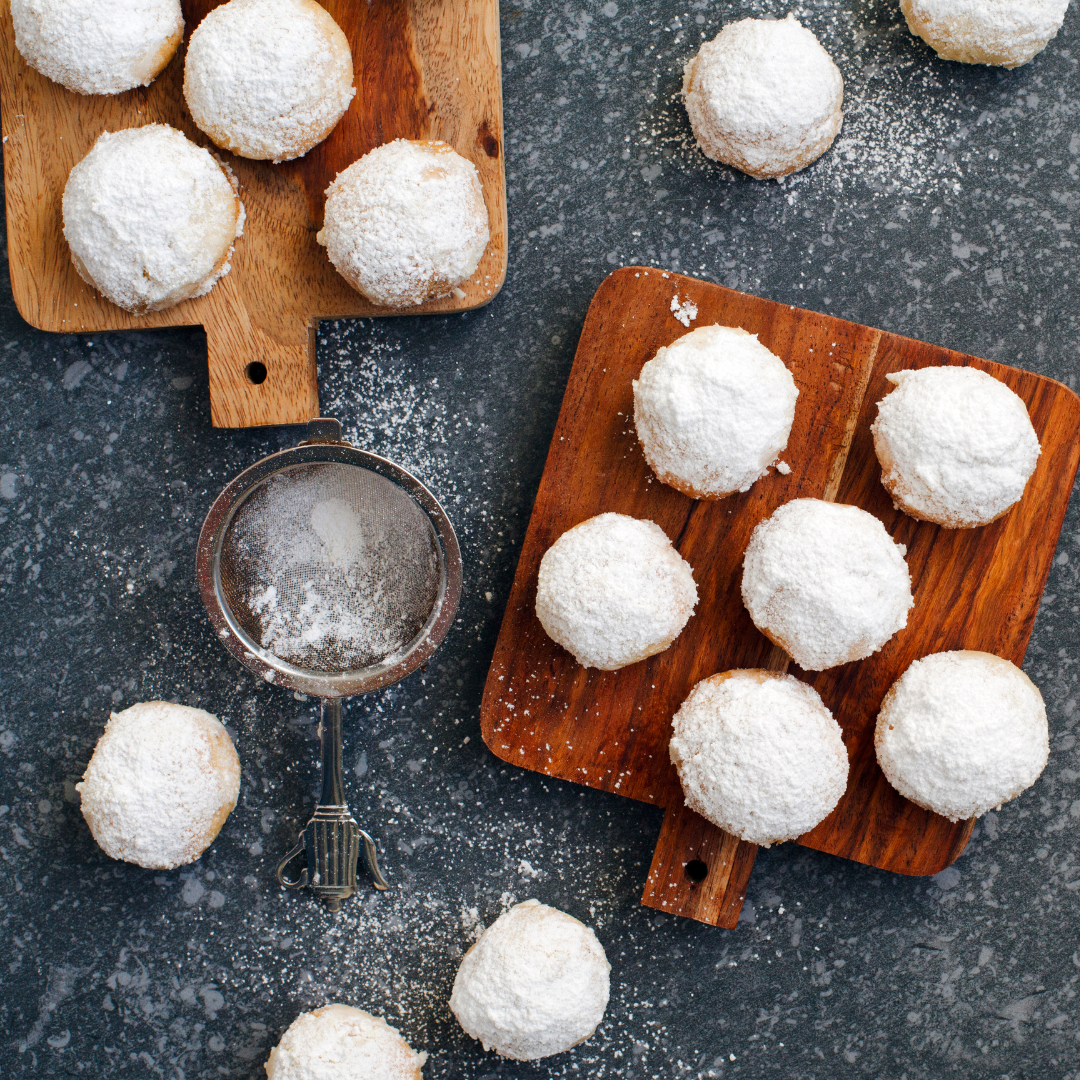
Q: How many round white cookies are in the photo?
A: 15